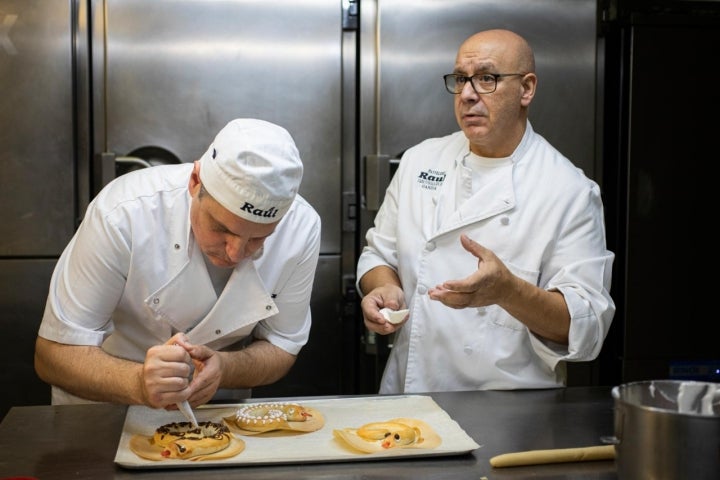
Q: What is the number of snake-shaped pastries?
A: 3